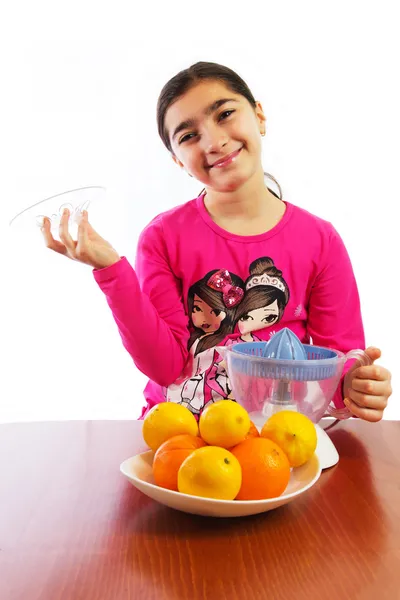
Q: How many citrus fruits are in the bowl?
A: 7